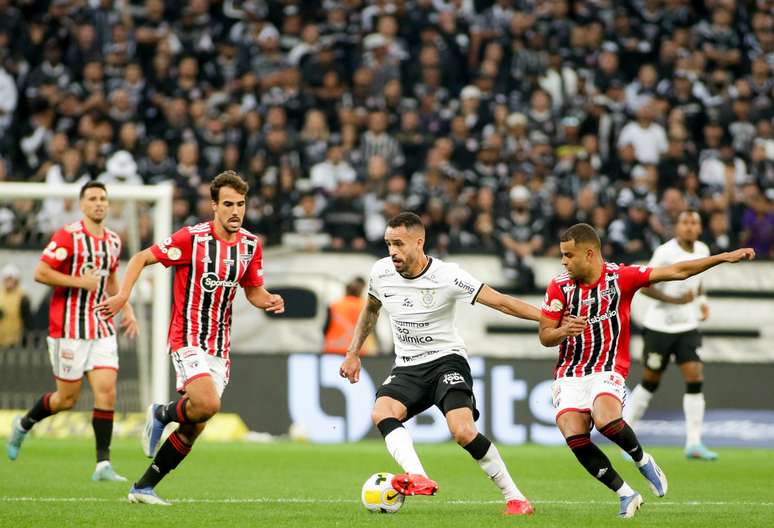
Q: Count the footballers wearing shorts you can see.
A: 5